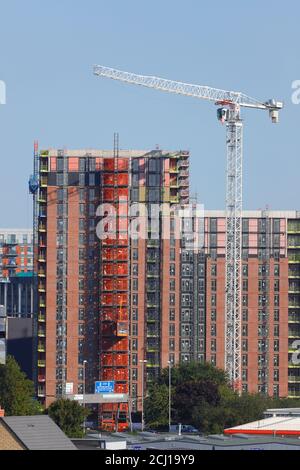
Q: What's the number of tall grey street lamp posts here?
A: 3